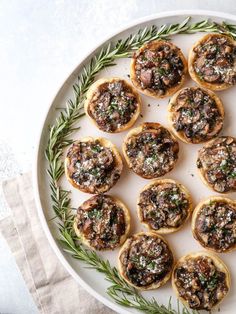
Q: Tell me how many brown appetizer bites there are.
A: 12